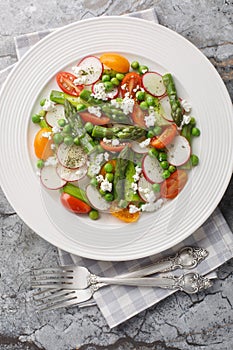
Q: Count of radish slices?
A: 13